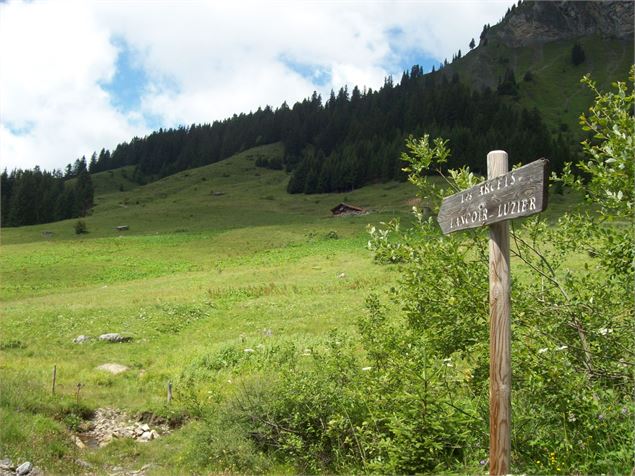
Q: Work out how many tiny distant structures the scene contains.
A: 2